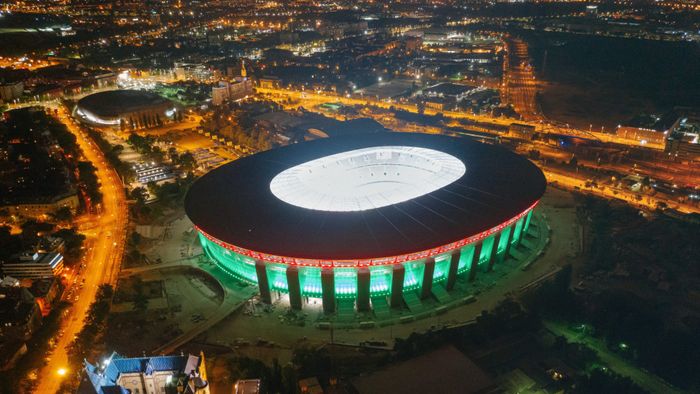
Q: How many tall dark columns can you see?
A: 11